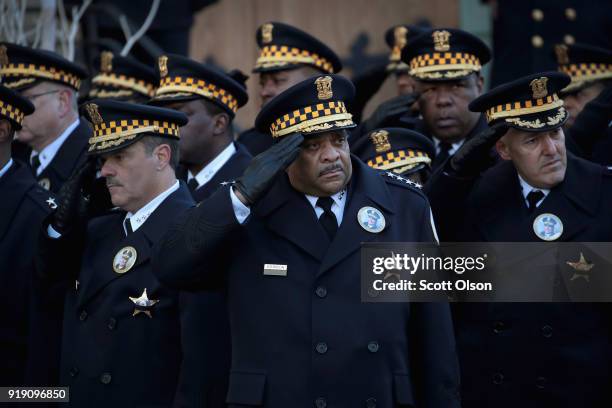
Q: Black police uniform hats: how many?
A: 12